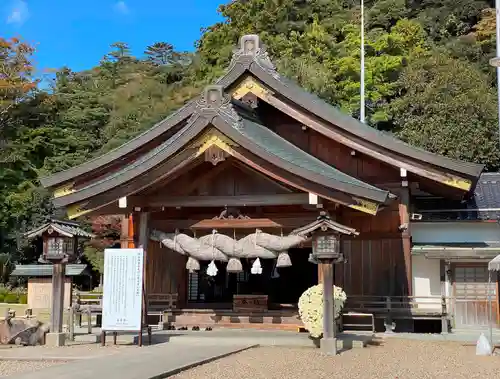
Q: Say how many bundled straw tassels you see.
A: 3